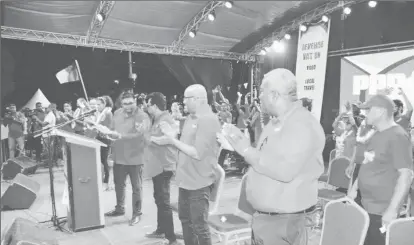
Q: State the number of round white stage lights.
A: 11